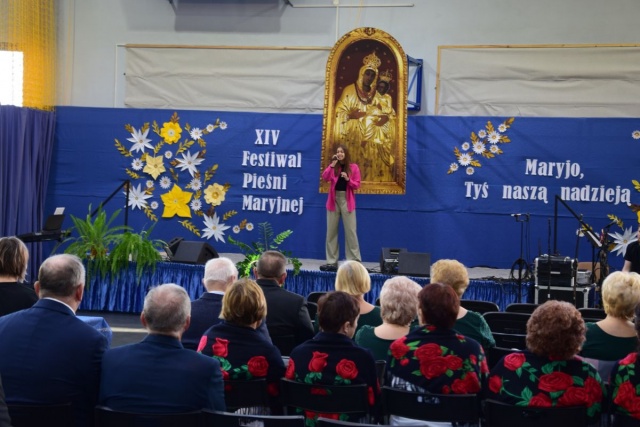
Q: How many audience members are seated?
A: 14